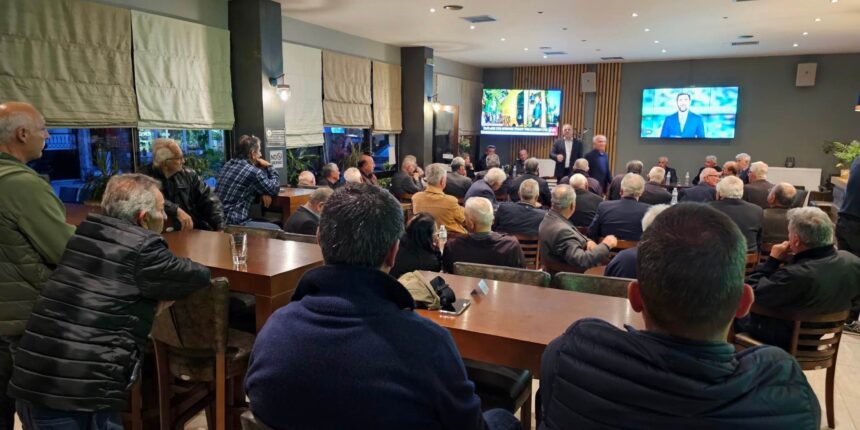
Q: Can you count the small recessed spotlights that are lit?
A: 13